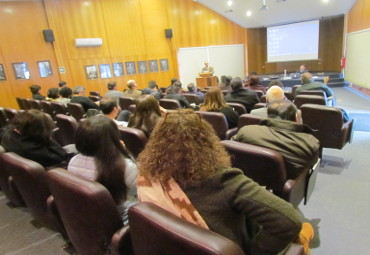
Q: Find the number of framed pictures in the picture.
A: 10